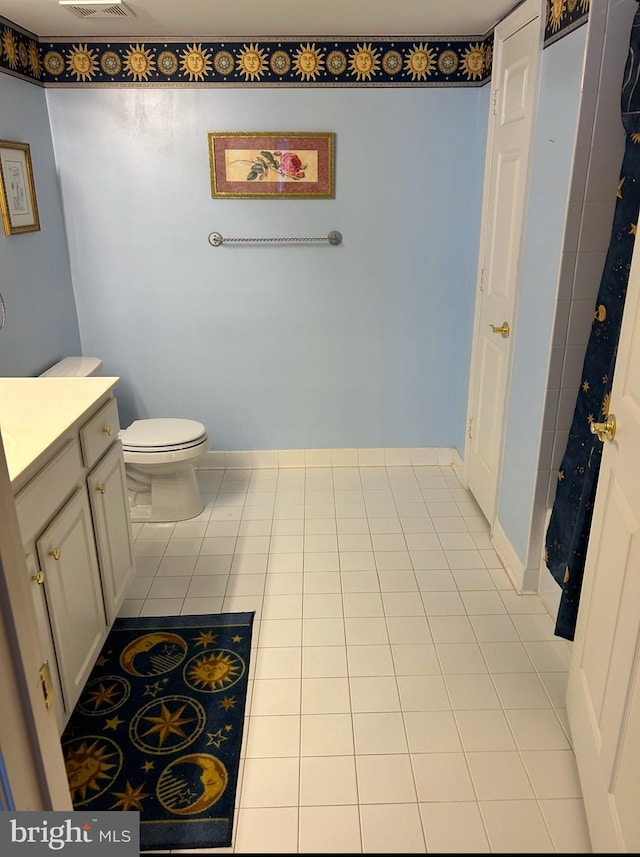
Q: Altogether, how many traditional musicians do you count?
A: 0